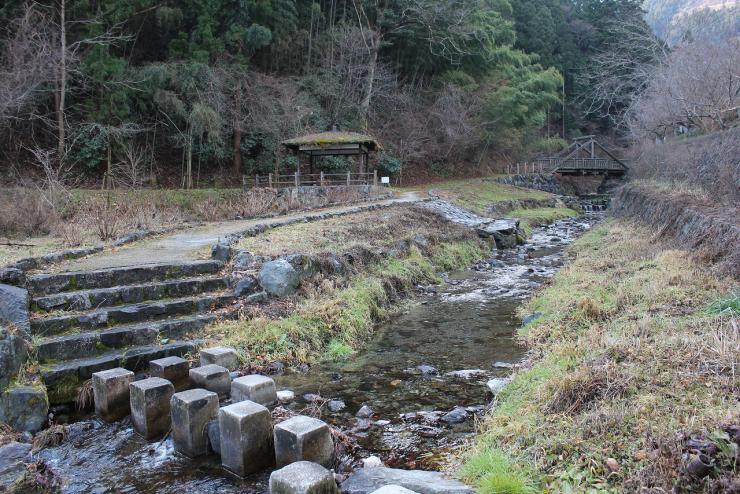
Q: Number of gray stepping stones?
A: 10